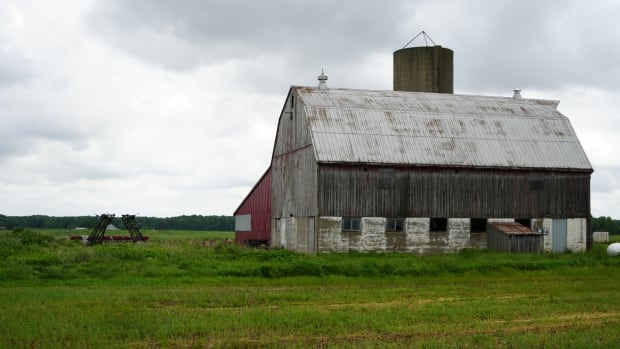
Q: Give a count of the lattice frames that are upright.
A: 2